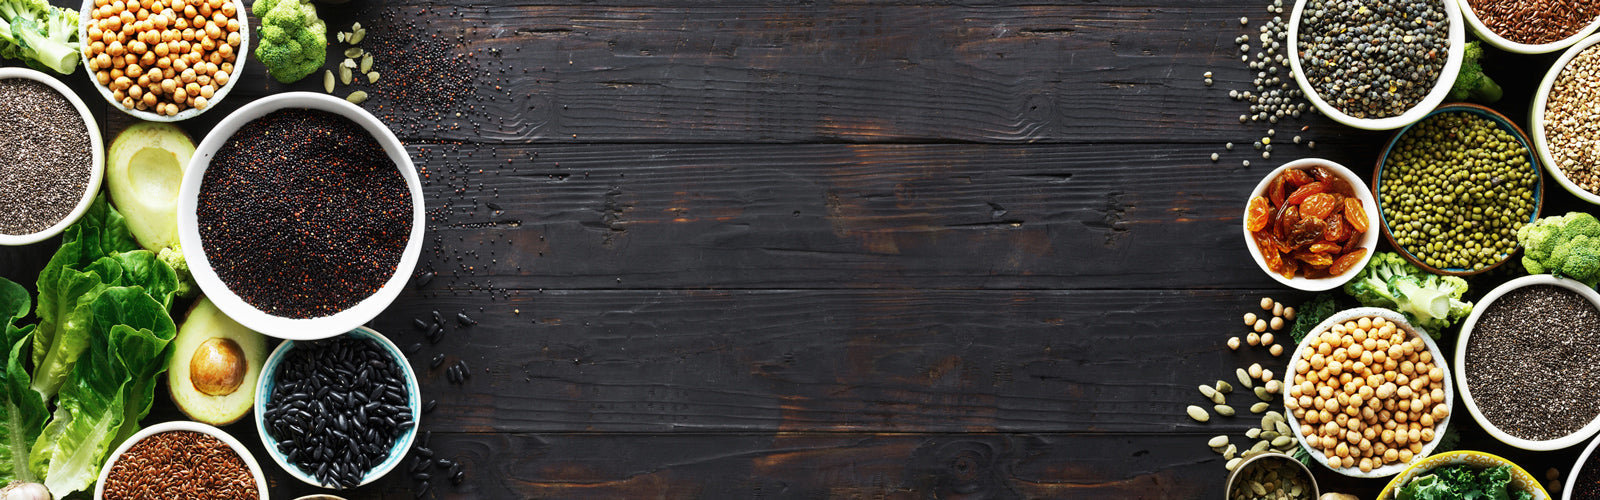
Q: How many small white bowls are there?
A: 1